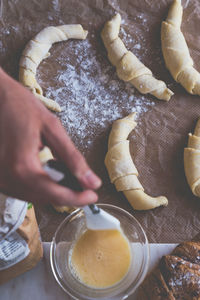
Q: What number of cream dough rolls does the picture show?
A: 6